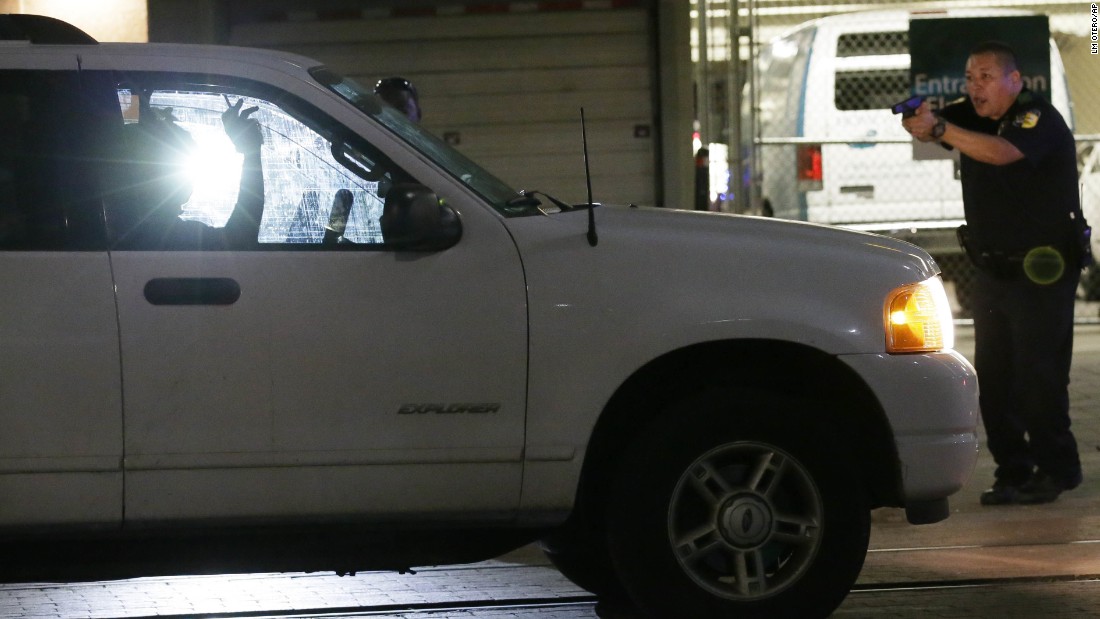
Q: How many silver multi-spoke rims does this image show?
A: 1